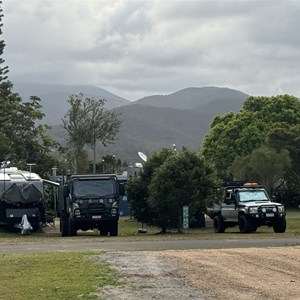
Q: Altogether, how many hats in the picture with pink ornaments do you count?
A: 0